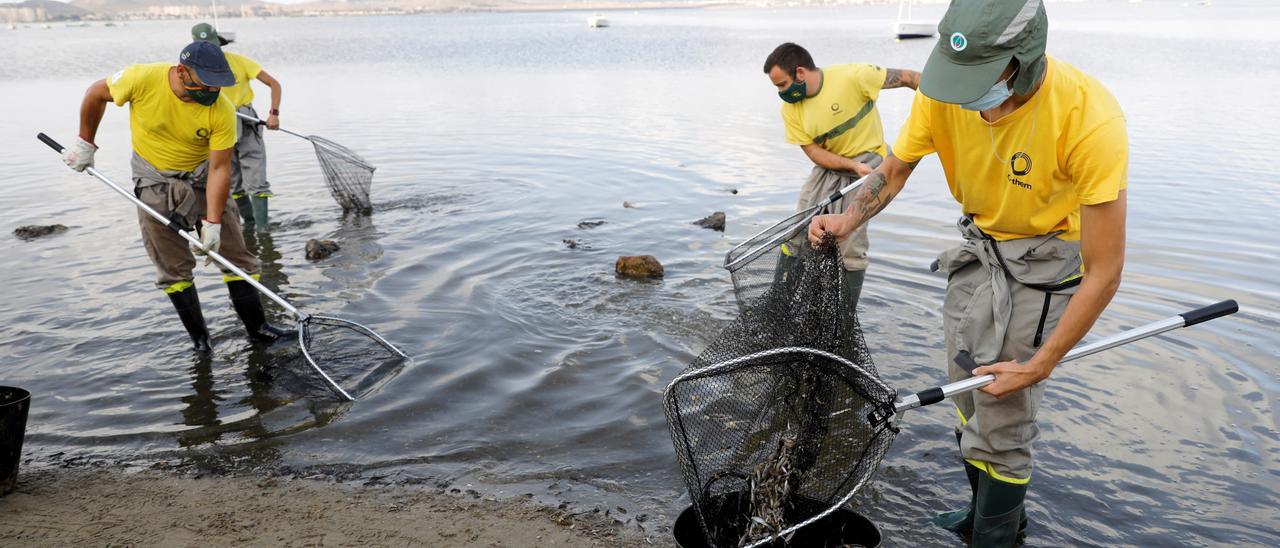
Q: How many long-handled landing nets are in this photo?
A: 4